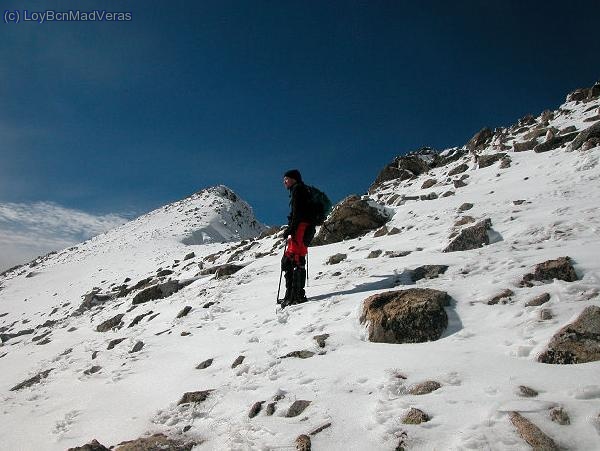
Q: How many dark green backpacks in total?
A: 1